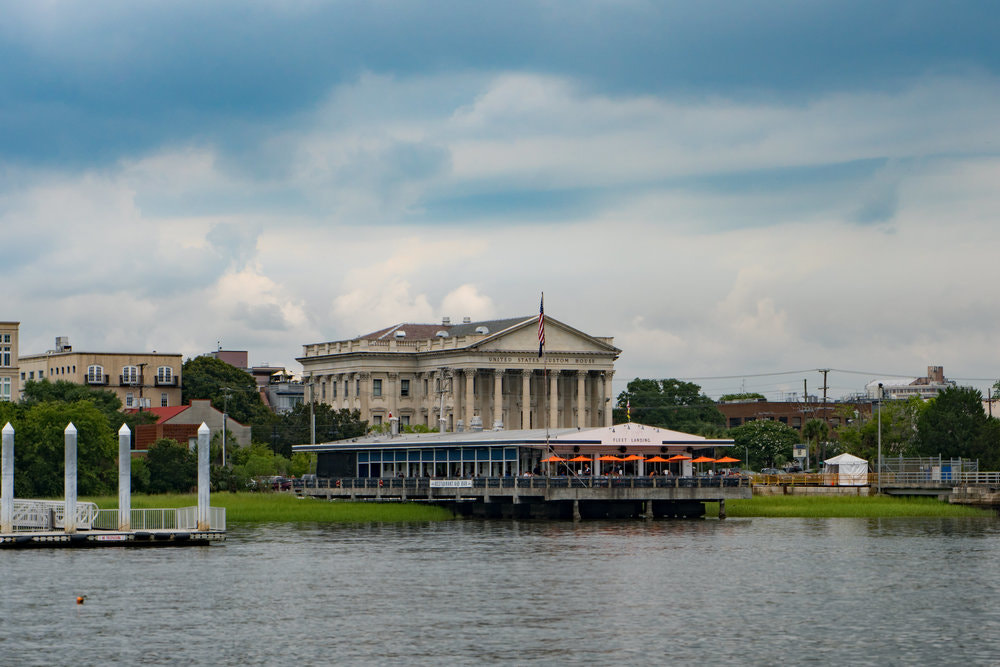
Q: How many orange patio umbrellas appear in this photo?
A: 8